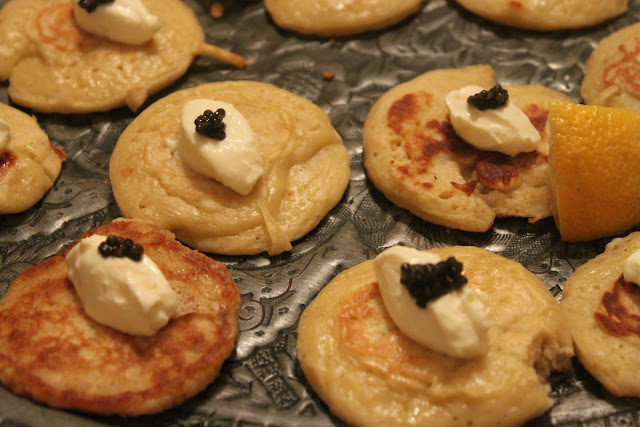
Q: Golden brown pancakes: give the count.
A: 10